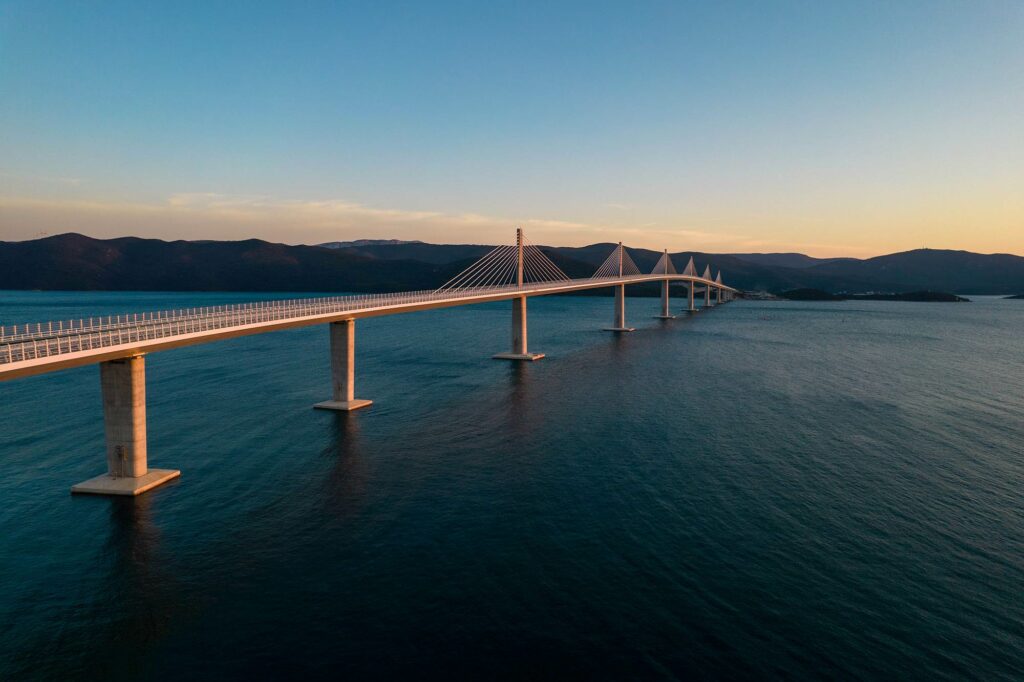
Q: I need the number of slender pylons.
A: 6